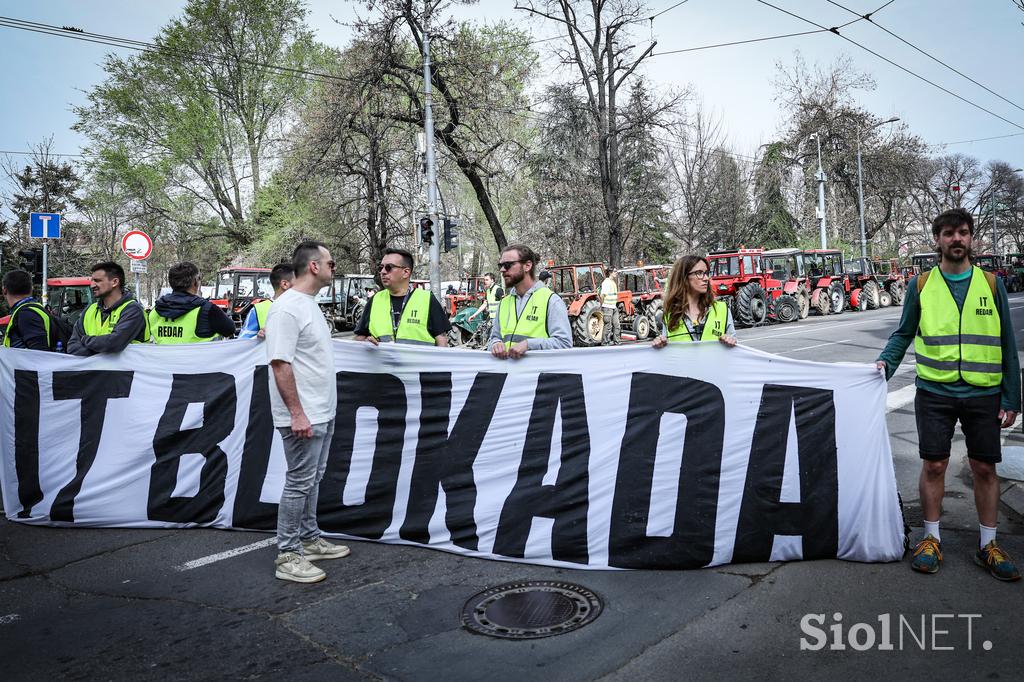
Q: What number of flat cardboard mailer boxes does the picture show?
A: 0